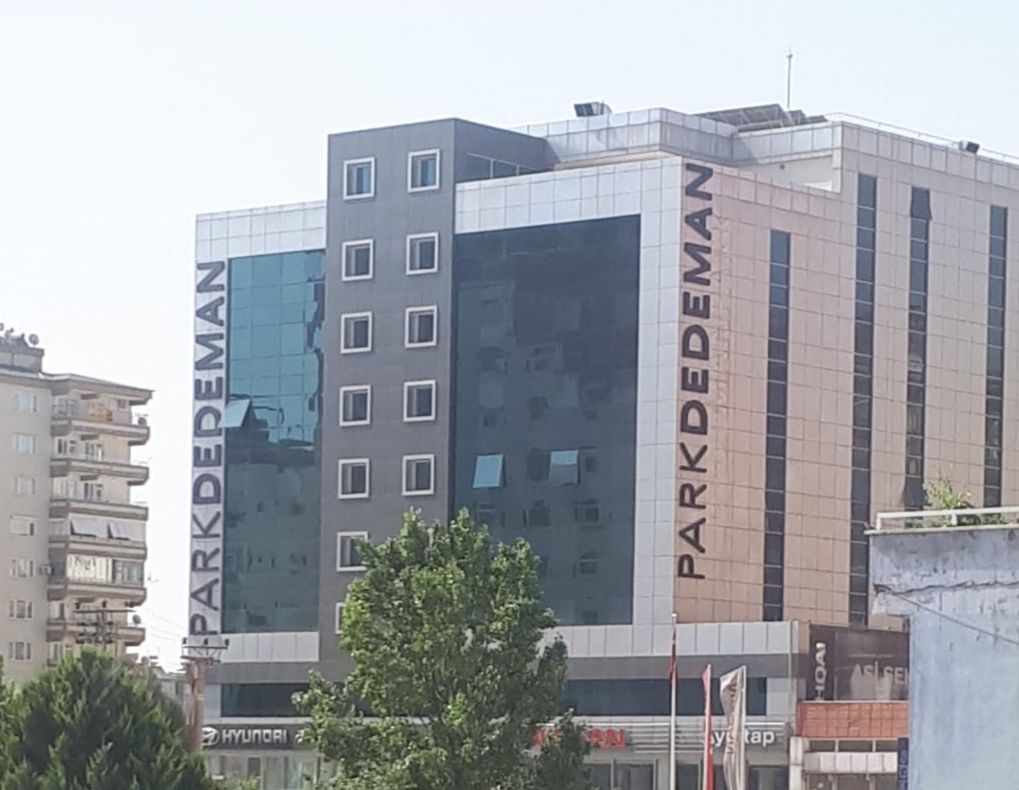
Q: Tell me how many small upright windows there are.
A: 12